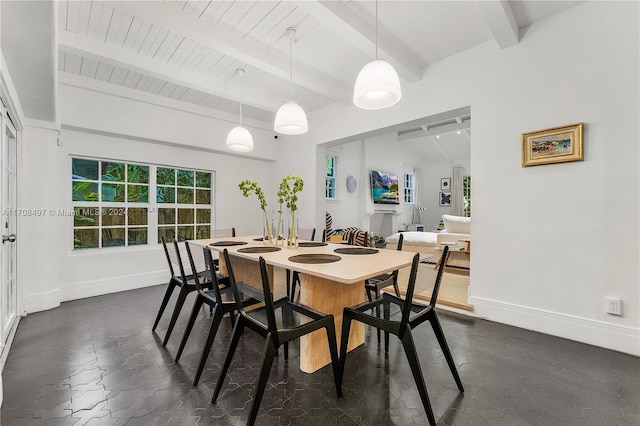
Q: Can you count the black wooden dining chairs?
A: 8